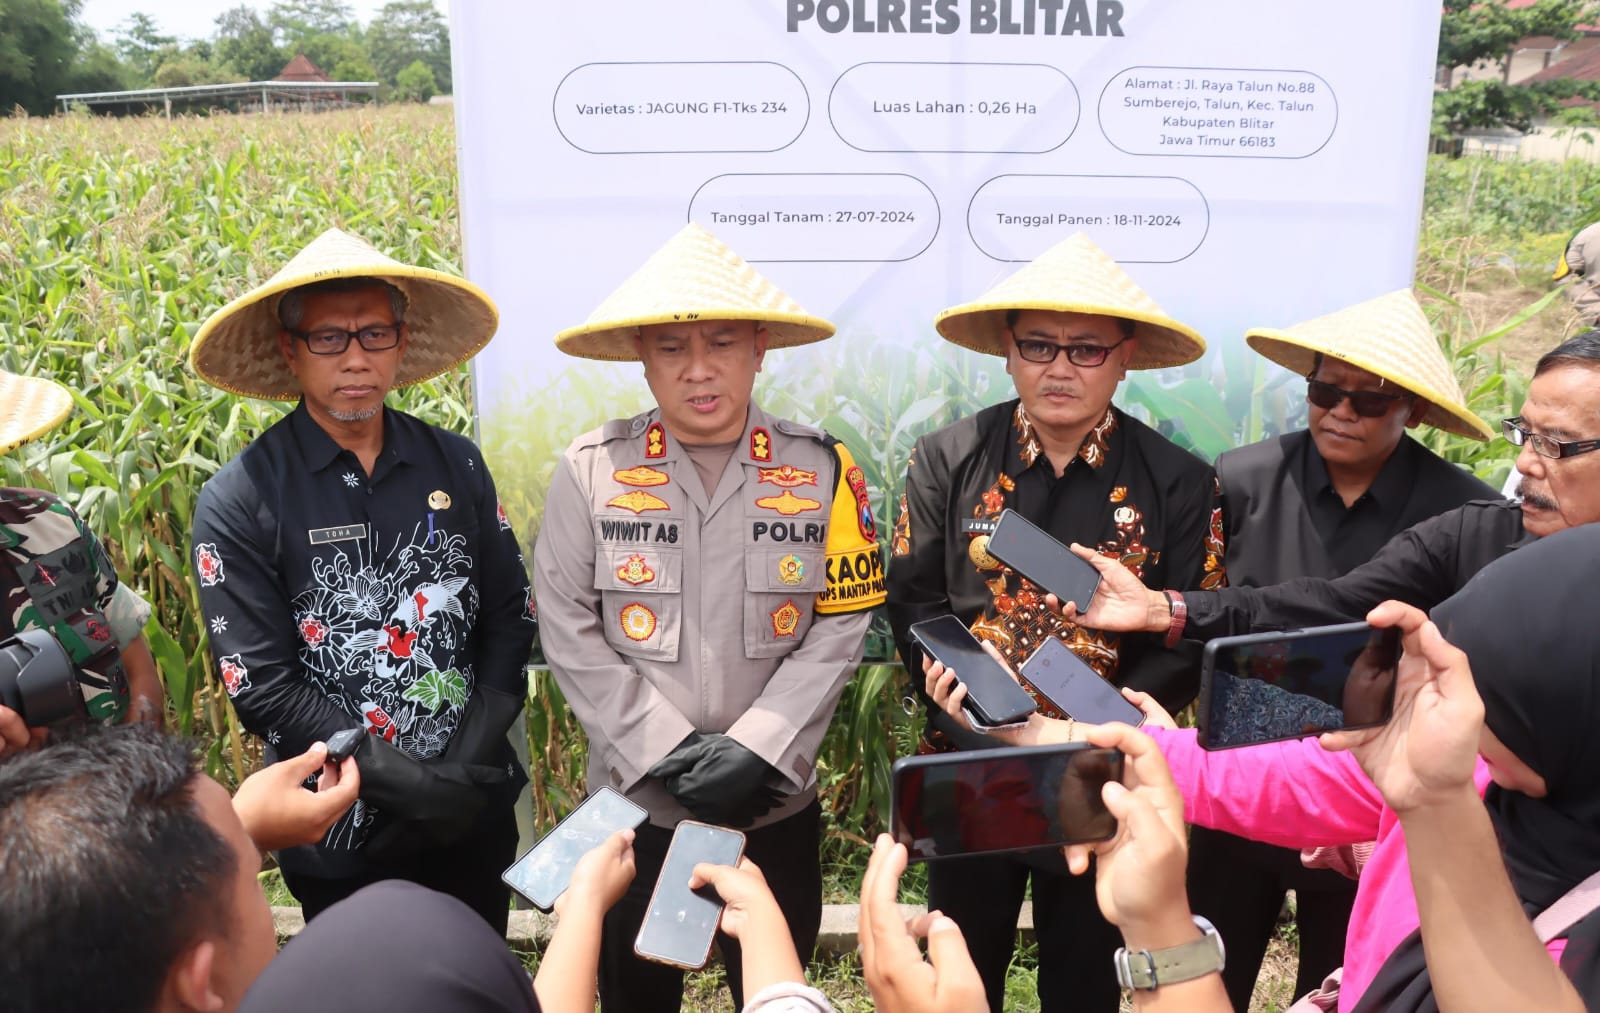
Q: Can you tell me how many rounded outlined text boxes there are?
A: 5